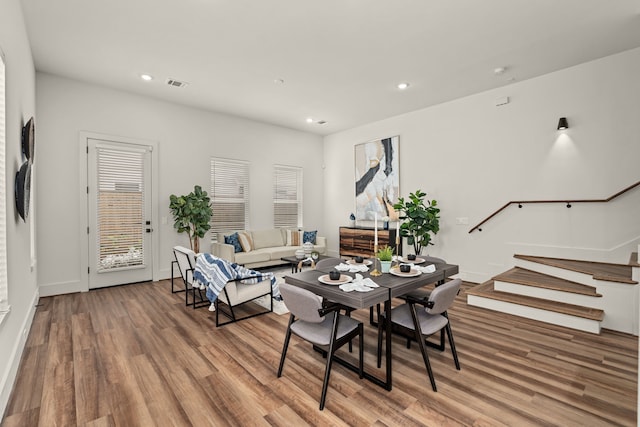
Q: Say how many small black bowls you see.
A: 4